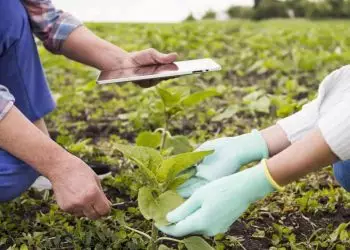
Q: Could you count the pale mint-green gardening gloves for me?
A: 2